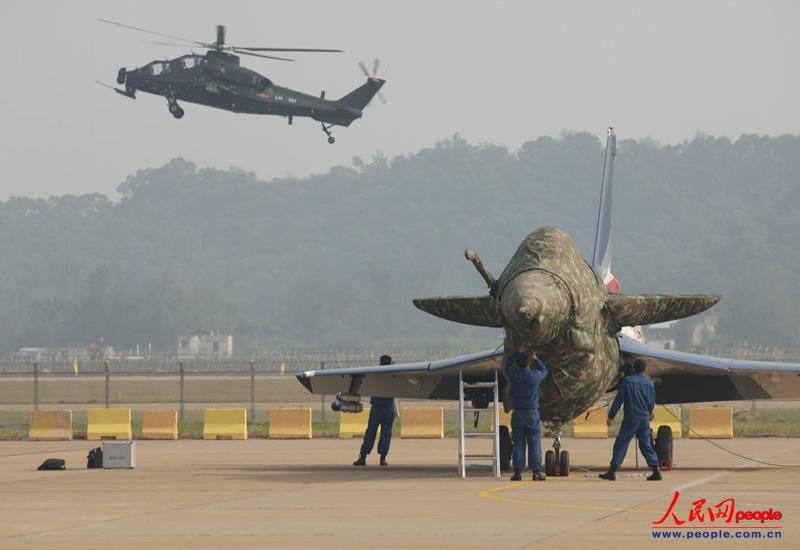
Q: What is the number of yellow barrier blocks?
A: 11